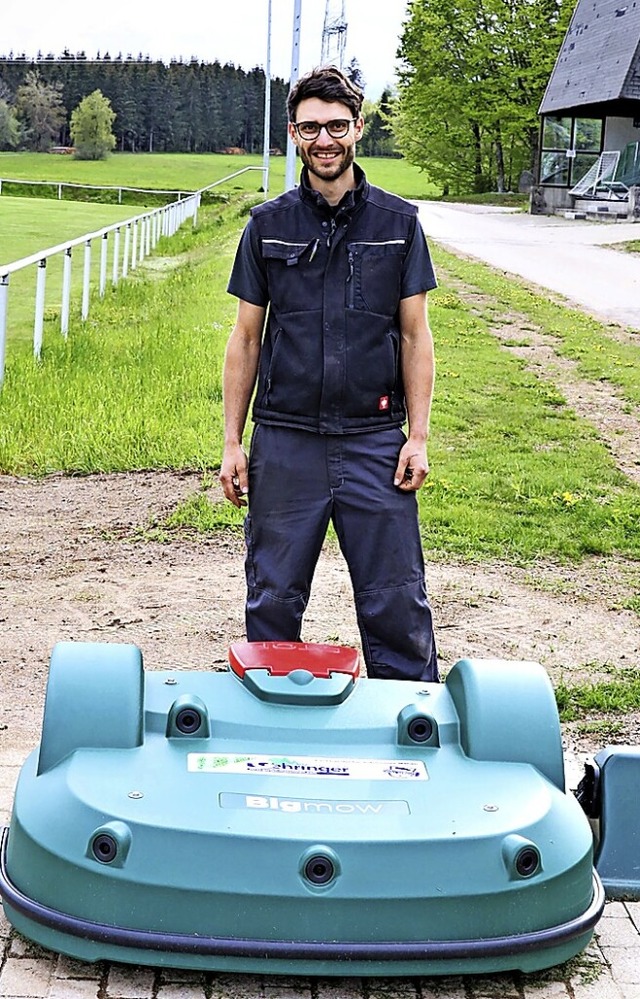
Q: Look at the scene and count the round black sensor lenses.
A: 5